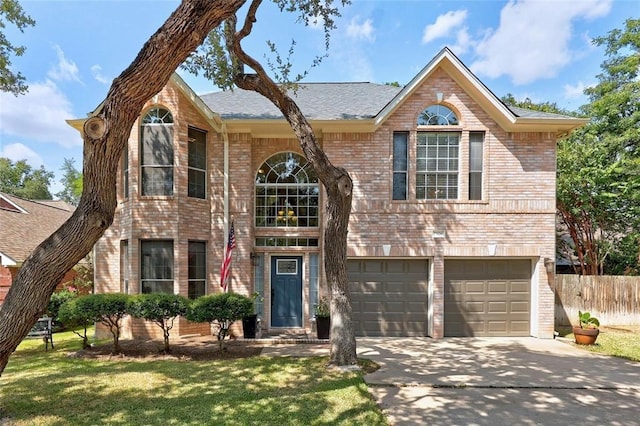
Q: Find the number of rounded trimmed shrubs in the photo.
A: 4